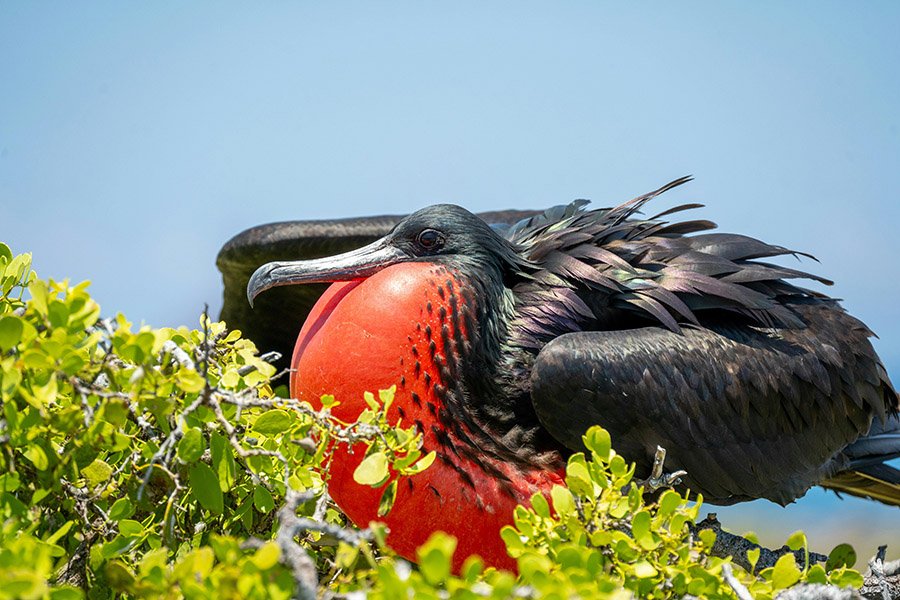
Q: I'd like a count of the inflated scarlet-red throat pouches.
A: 1